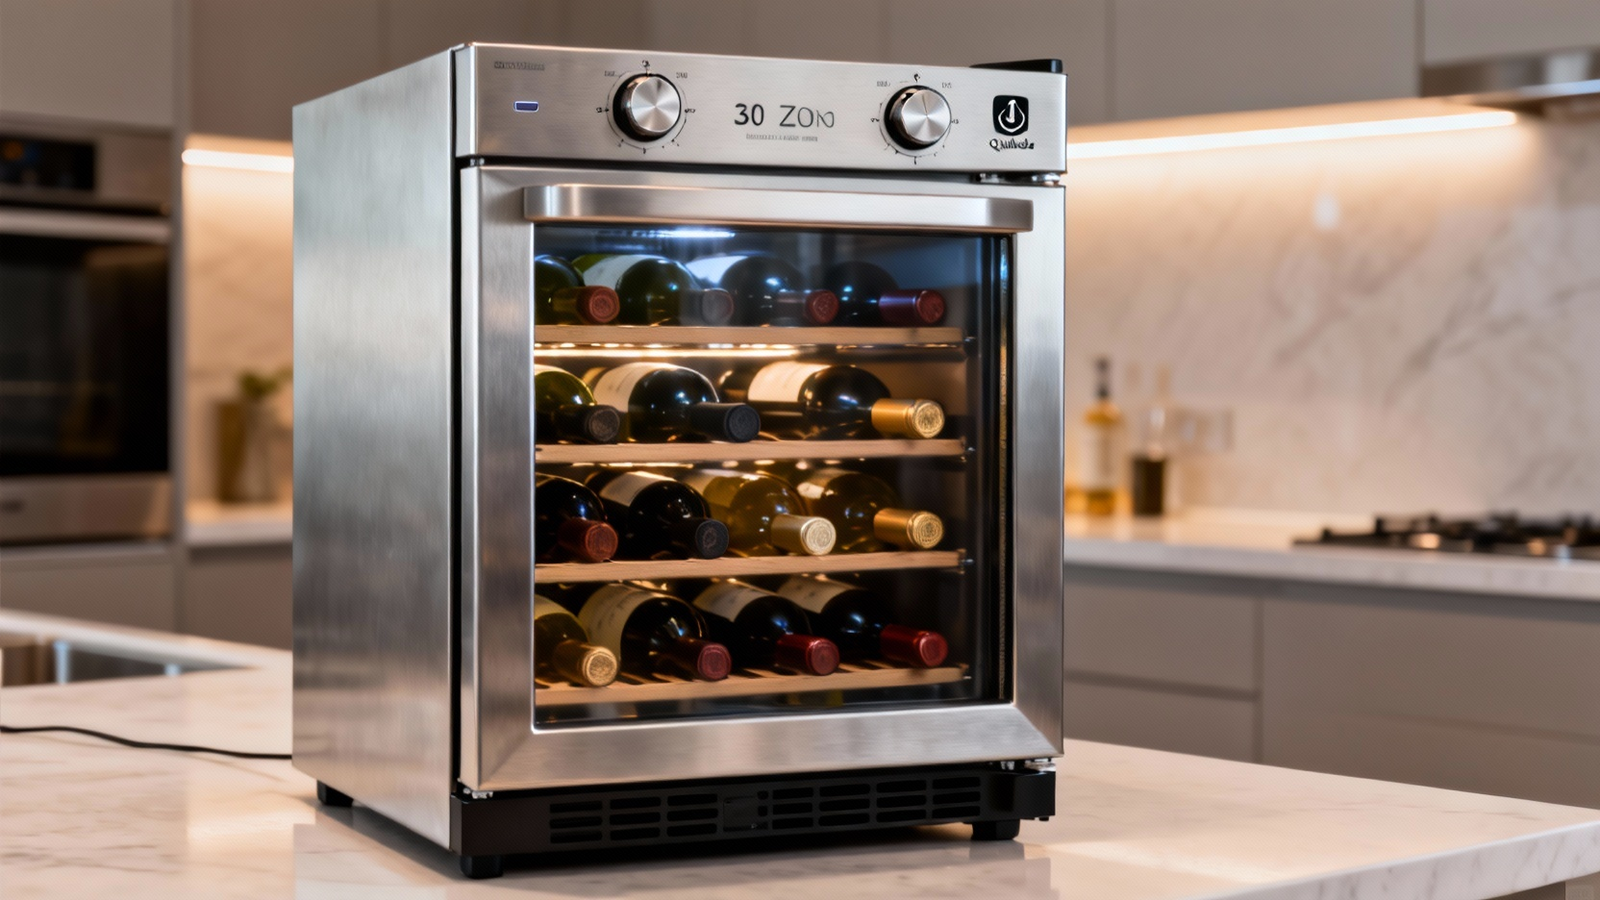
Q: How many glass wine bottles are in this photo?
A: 15